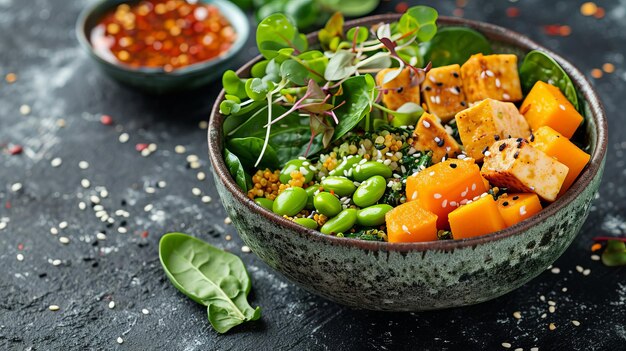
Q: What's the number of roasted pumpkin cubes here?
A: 6